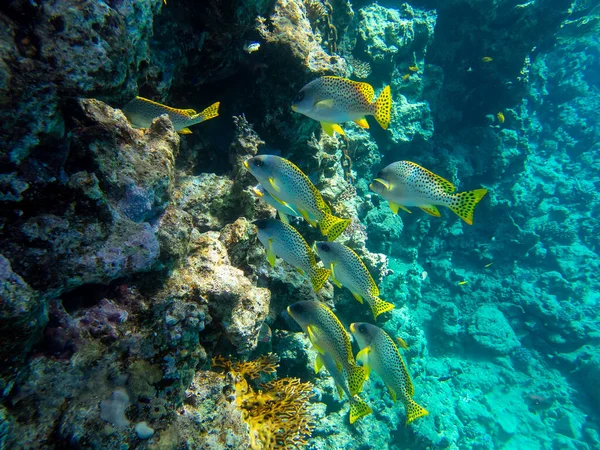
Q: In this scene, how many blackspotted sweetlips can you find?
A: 10